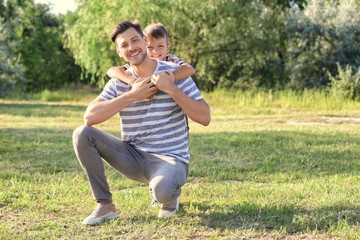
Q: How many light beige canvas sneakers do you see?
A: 2